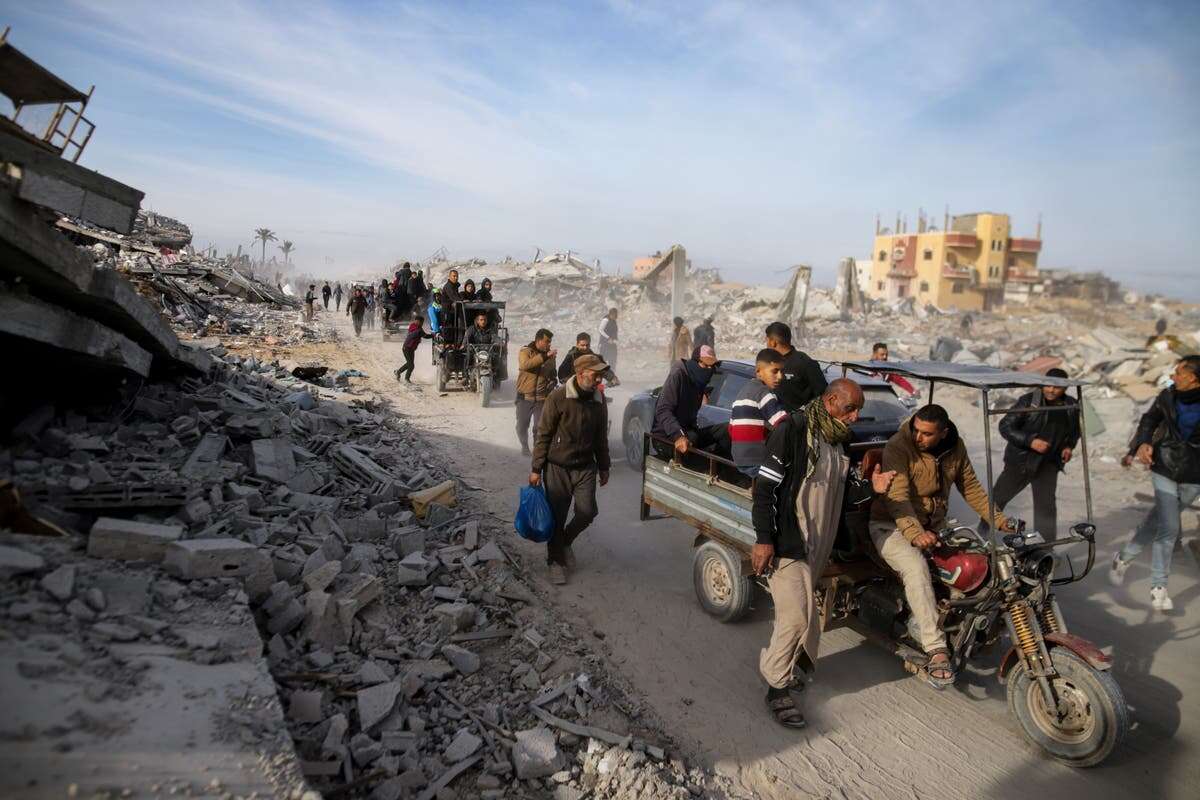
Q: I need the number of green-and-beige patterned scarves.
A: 1